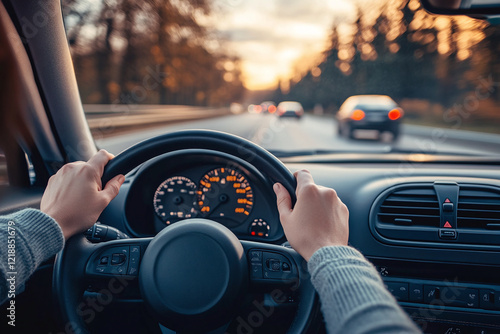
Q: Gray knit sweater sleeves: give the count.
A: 2